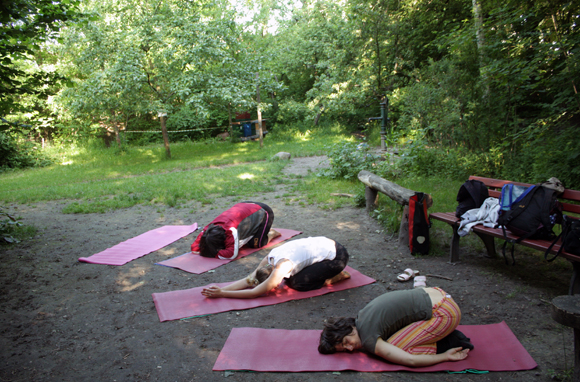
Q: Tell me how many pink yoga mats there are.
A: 4